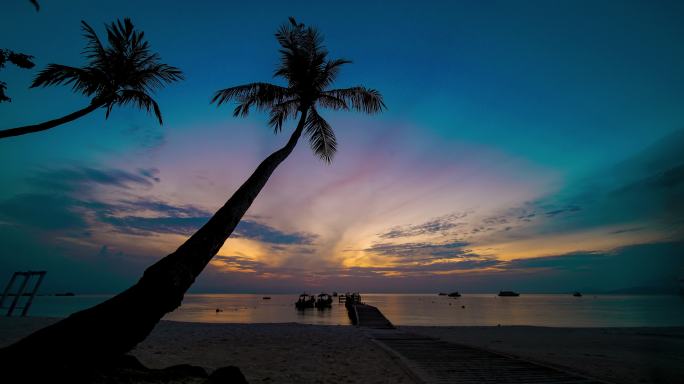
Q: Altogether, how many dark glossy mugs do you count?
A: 0